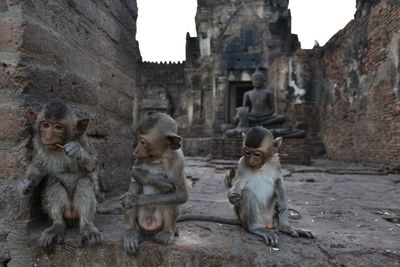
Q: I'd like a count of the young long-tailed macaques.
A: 3